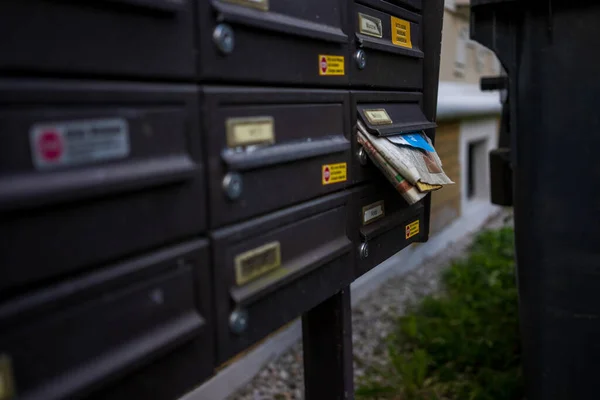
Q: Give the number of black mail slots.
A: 9